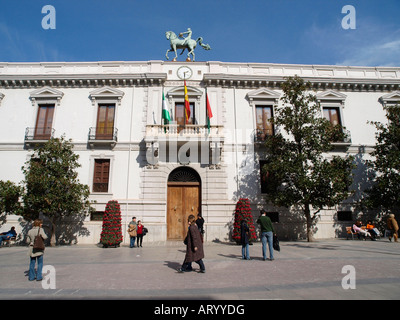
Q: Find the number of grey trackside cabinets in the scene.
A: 0